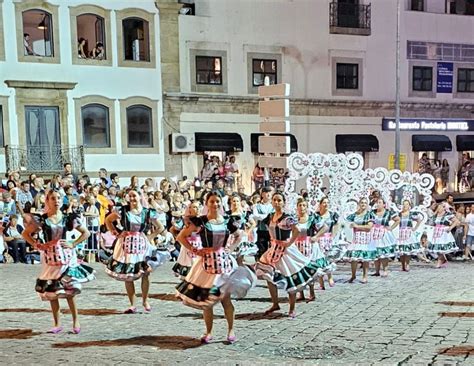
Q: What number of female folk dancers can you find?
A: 12